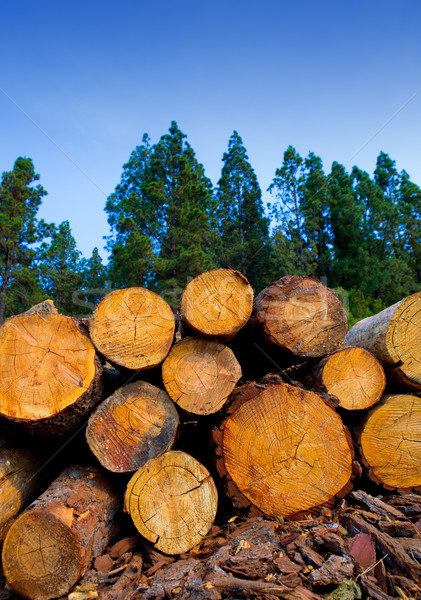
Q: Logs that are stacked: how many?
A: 13